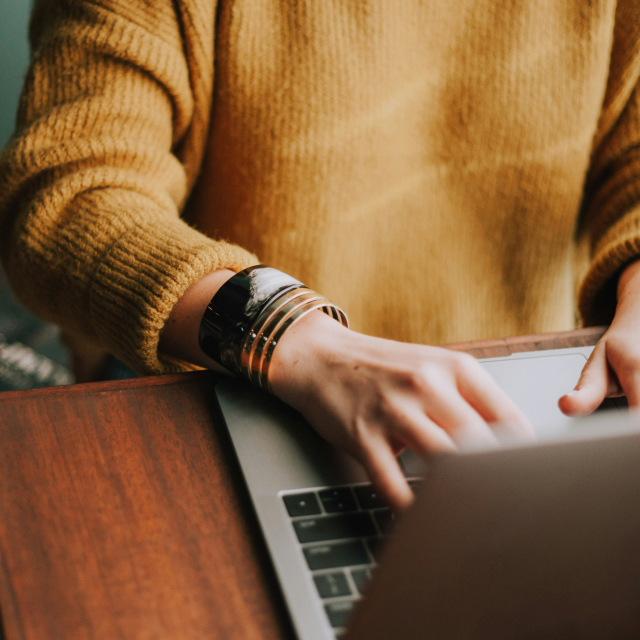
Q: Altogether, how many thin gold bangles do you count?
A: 3